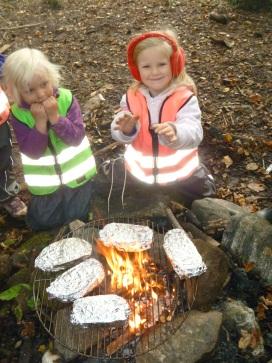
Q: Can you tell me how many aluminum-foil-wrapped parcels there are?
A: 5